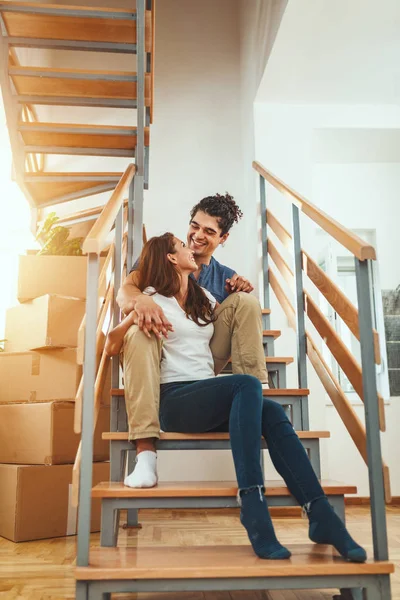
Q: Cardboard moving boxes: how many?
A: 5